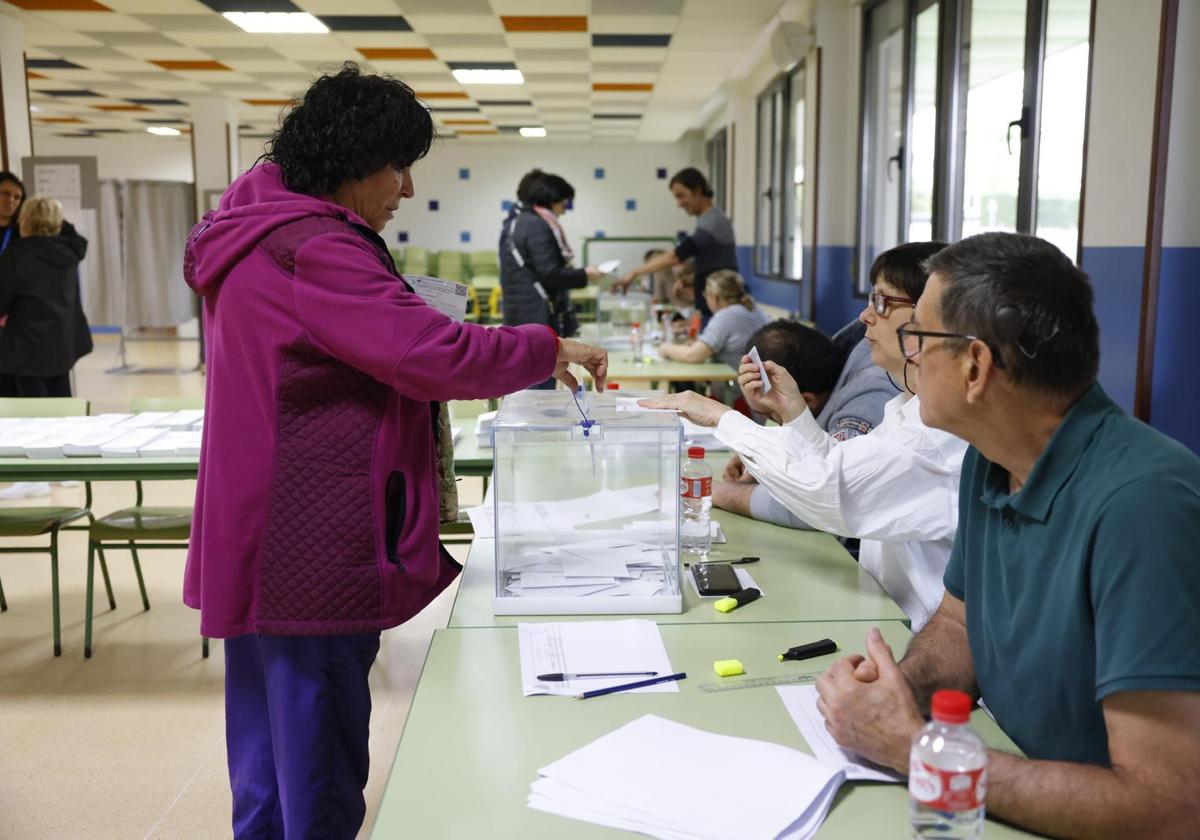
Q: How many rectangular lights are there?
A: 4